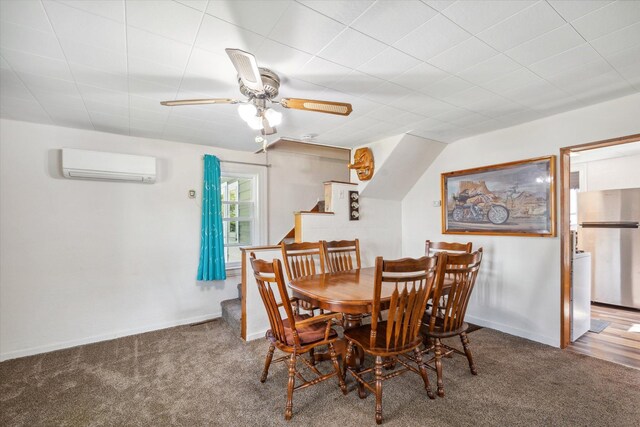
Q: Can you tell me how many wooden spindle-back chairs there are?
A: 6